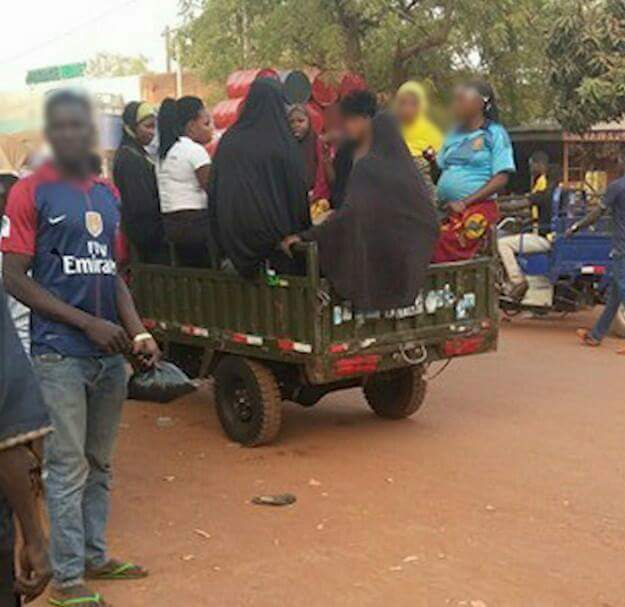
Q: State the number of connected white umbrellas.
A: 0